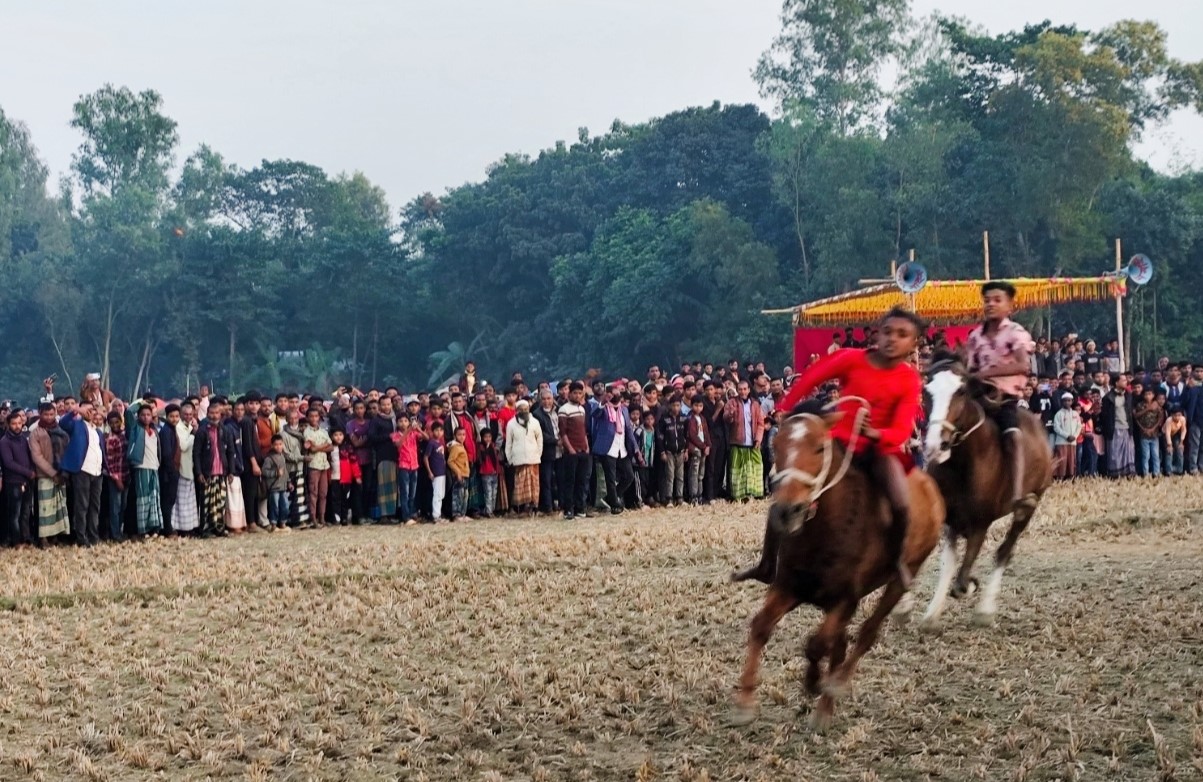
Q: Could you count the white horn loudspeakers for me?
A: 2